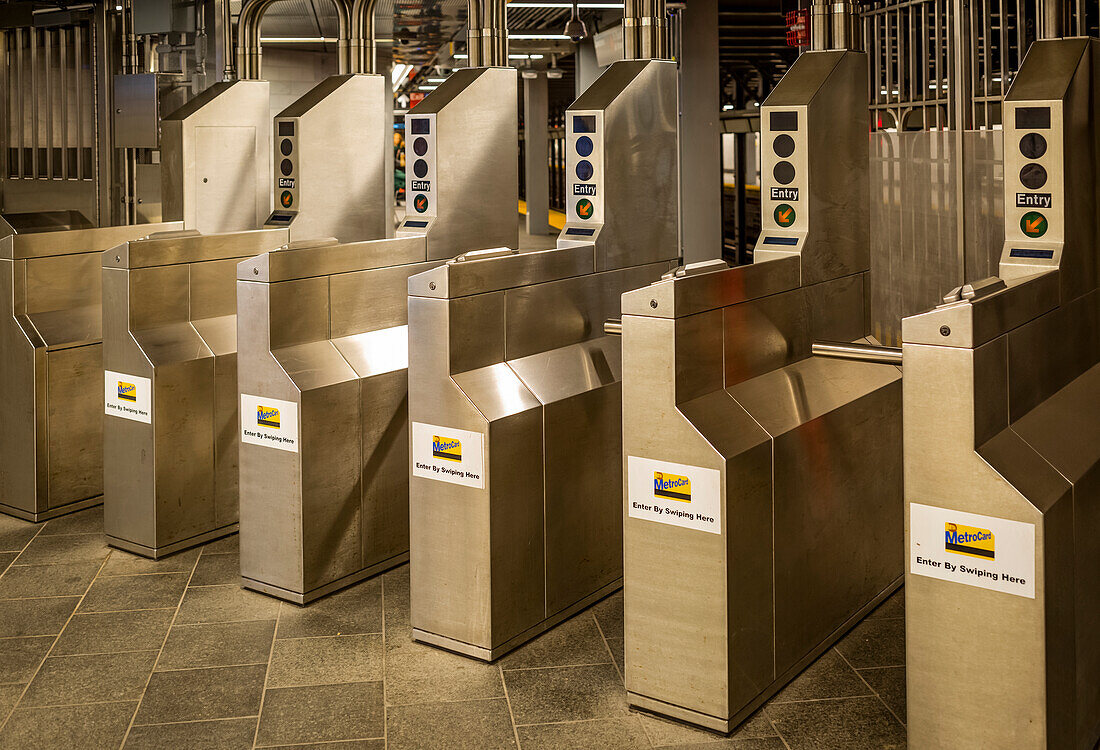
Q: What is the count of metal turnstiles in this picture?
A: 6